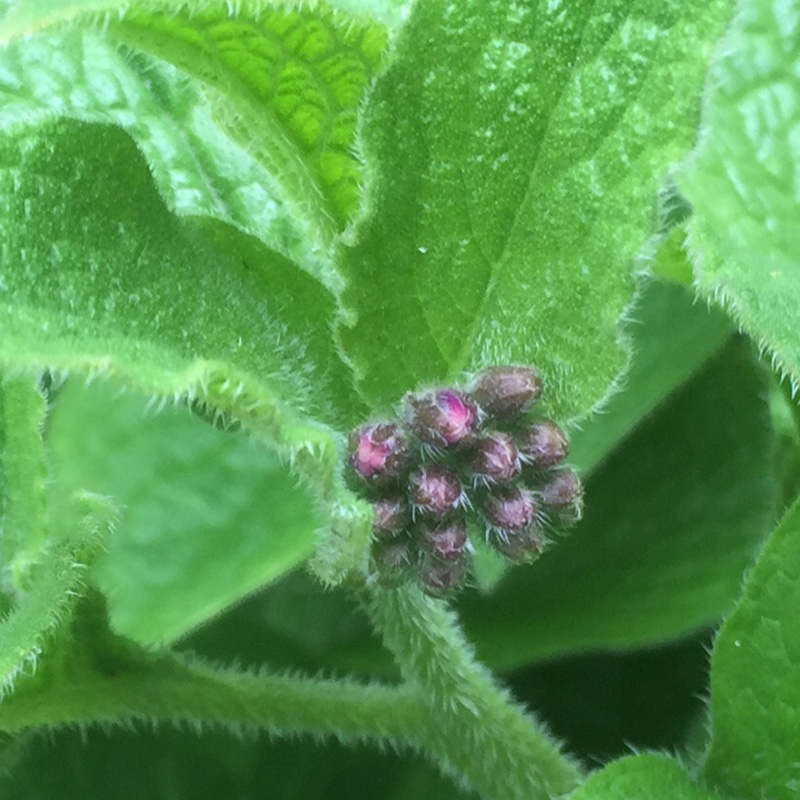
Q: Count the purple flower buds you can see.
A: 13